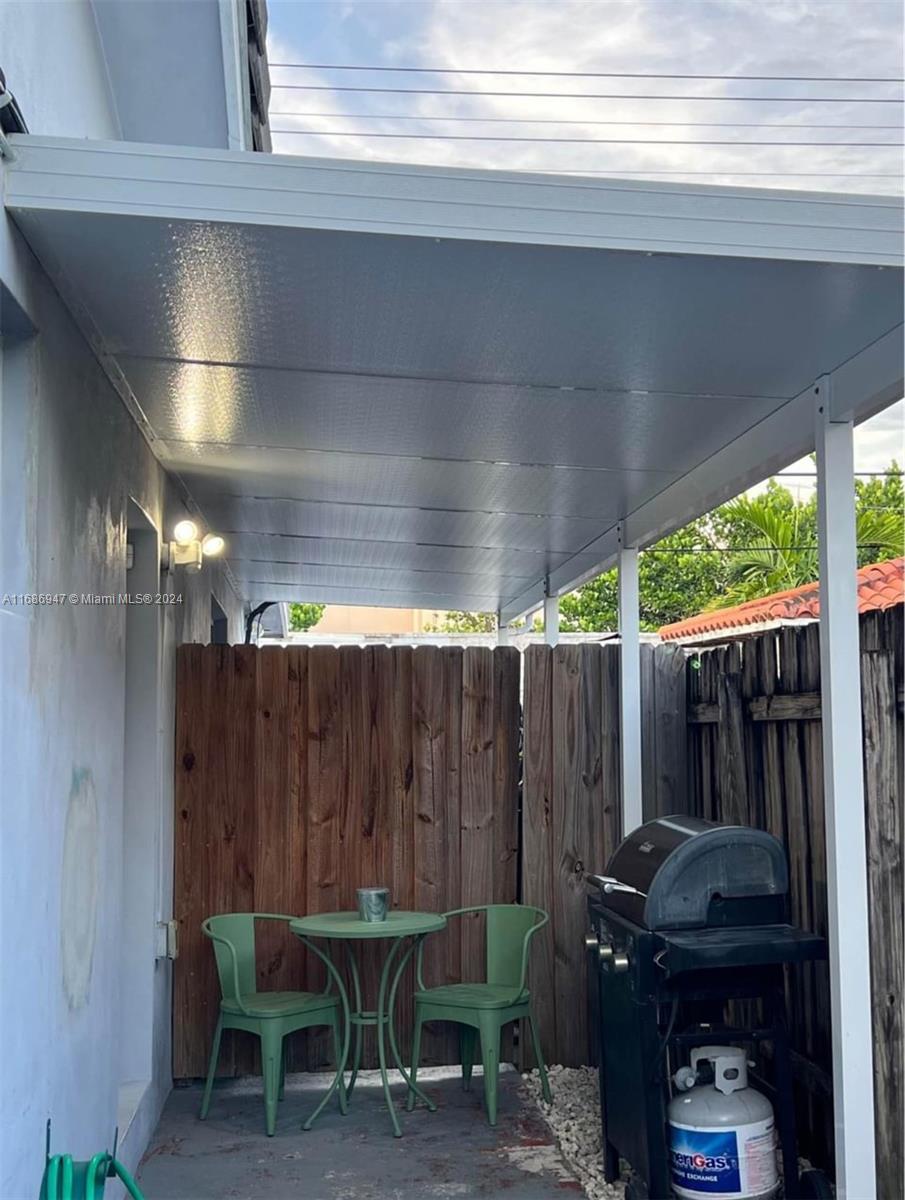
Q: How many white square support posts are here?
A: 4